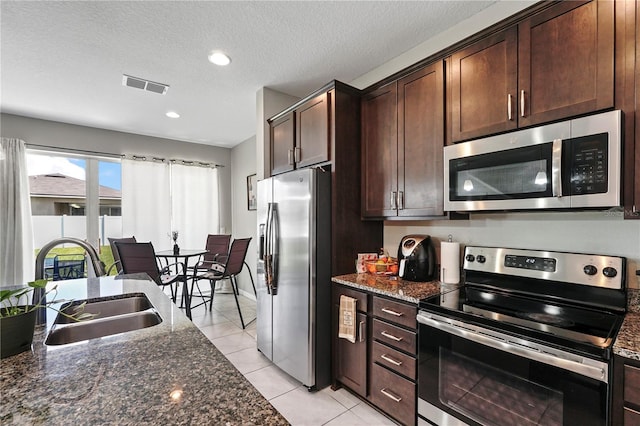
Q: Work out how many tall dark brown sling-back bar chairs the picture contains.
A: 4